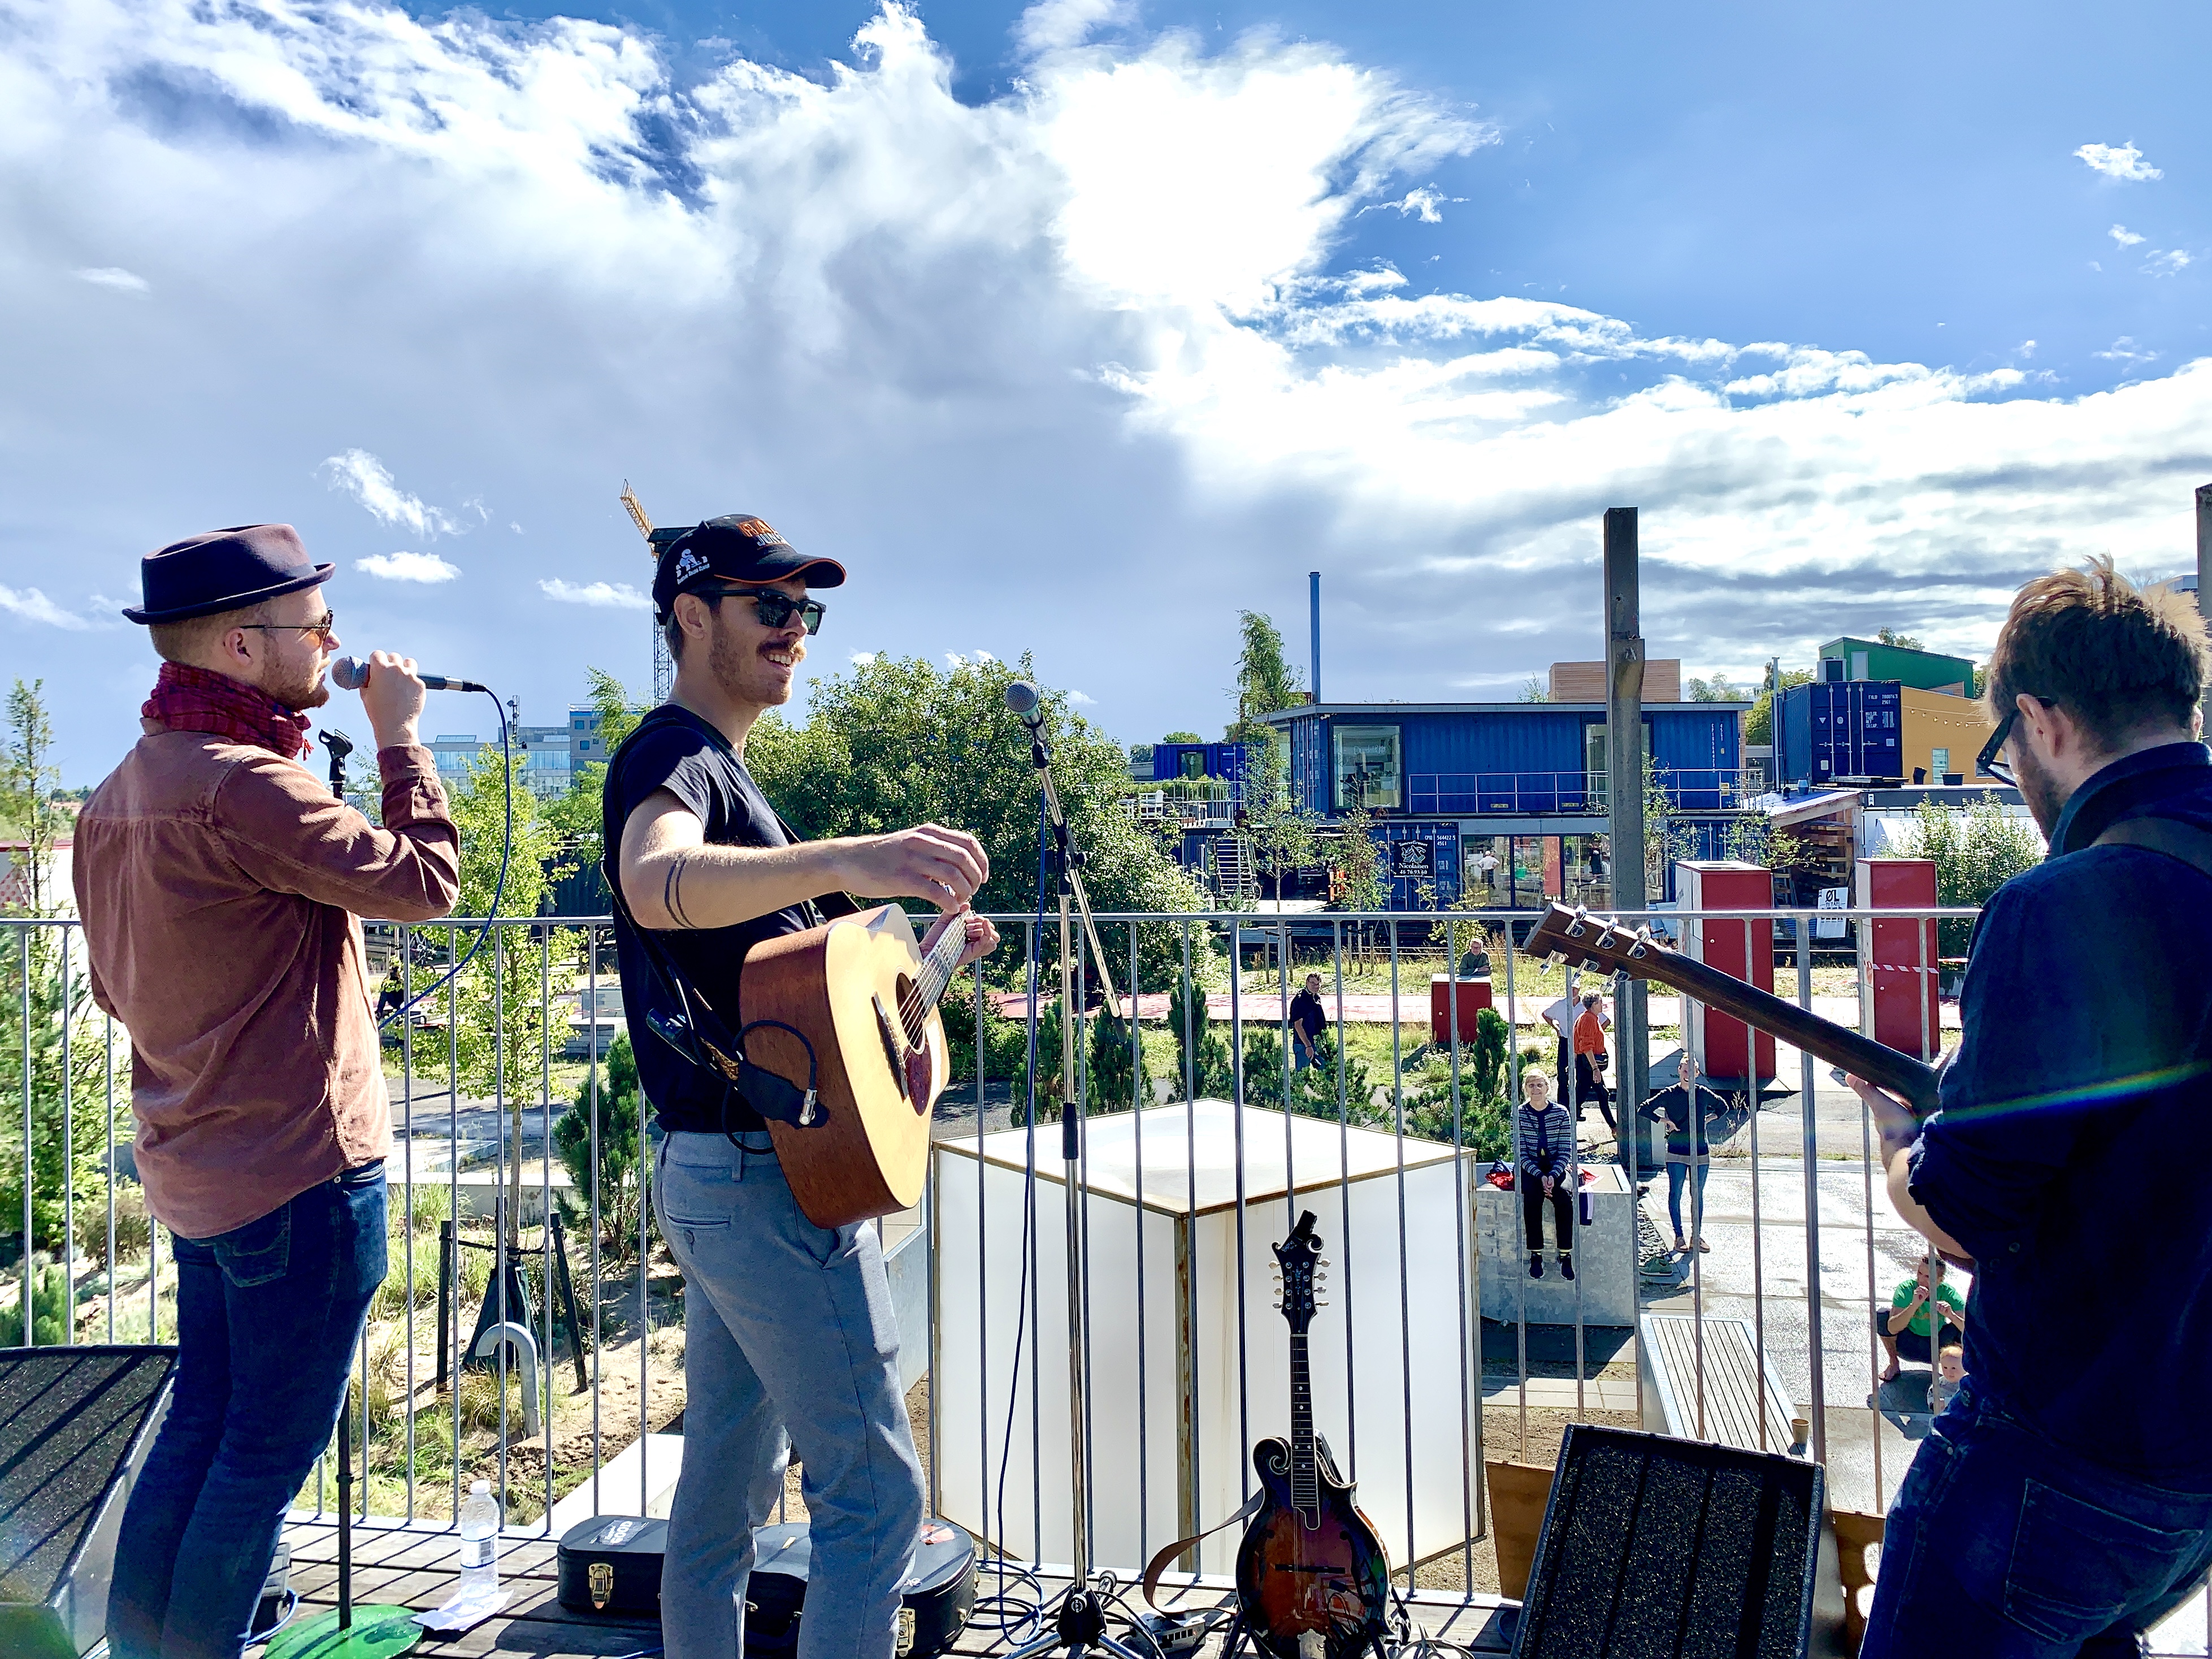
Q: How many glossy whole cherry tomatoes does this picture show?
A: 0